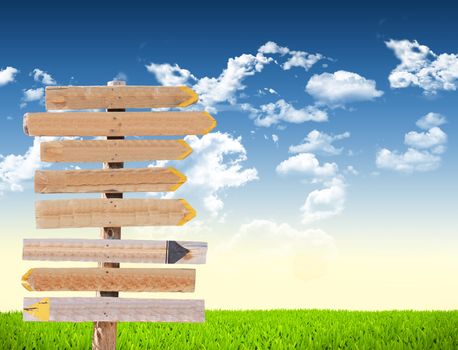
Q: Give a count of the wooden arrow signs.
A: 8